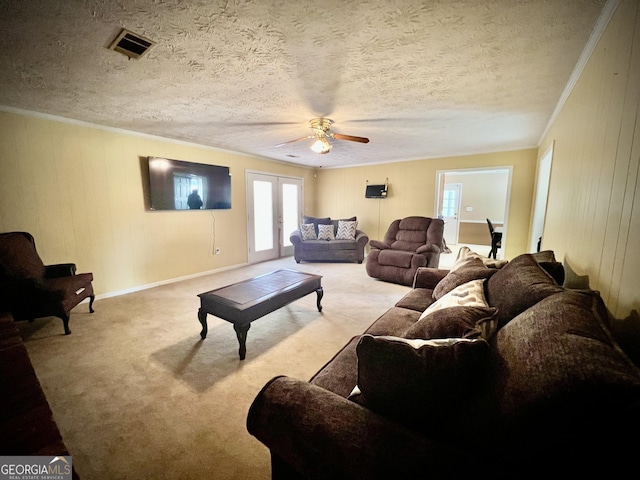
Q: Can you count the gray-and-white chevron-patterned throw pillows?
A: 3